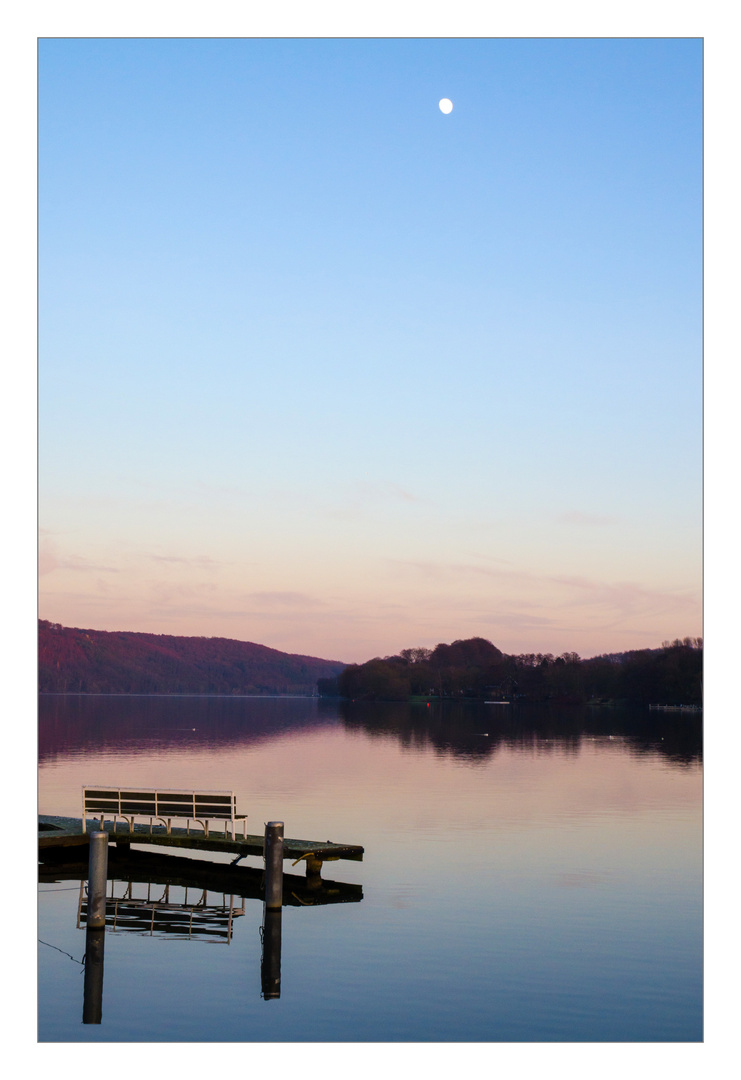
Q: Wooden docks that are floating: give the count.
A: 1